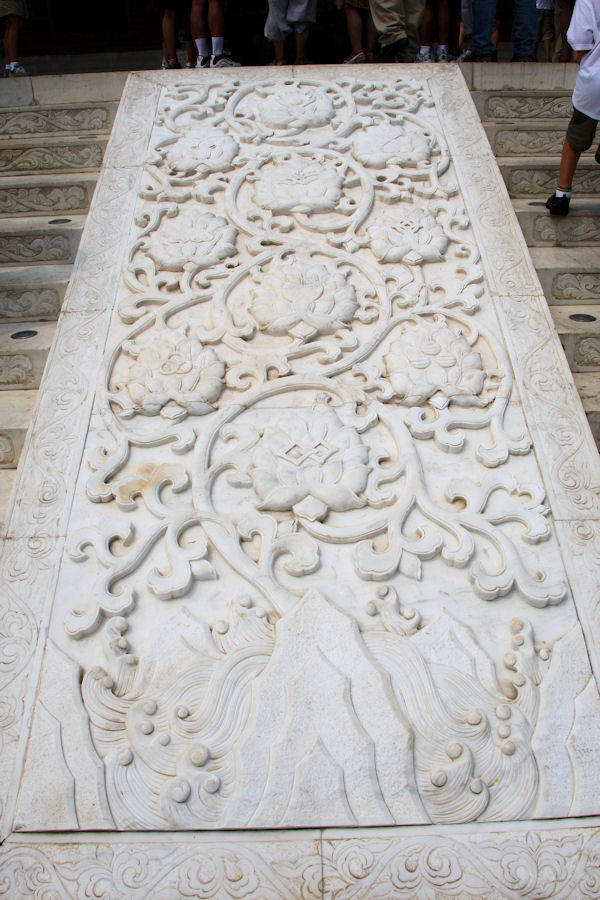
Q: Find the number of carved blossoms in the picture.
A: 10